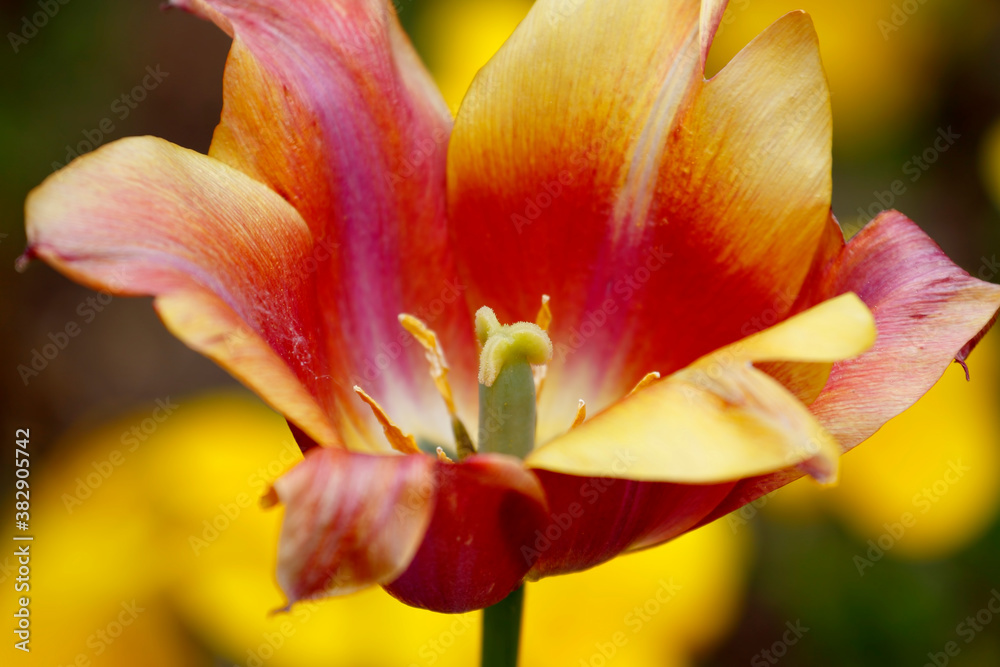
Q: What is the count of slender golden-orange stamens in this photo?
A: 6